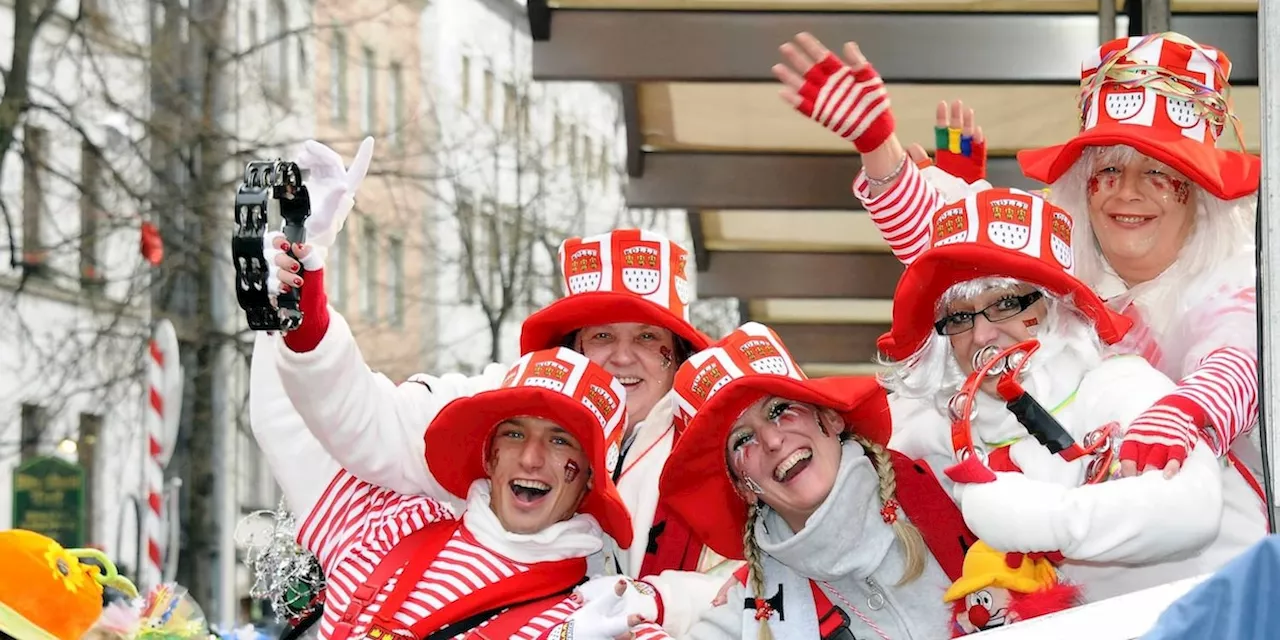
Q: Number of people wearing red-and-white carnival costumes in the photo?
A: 5